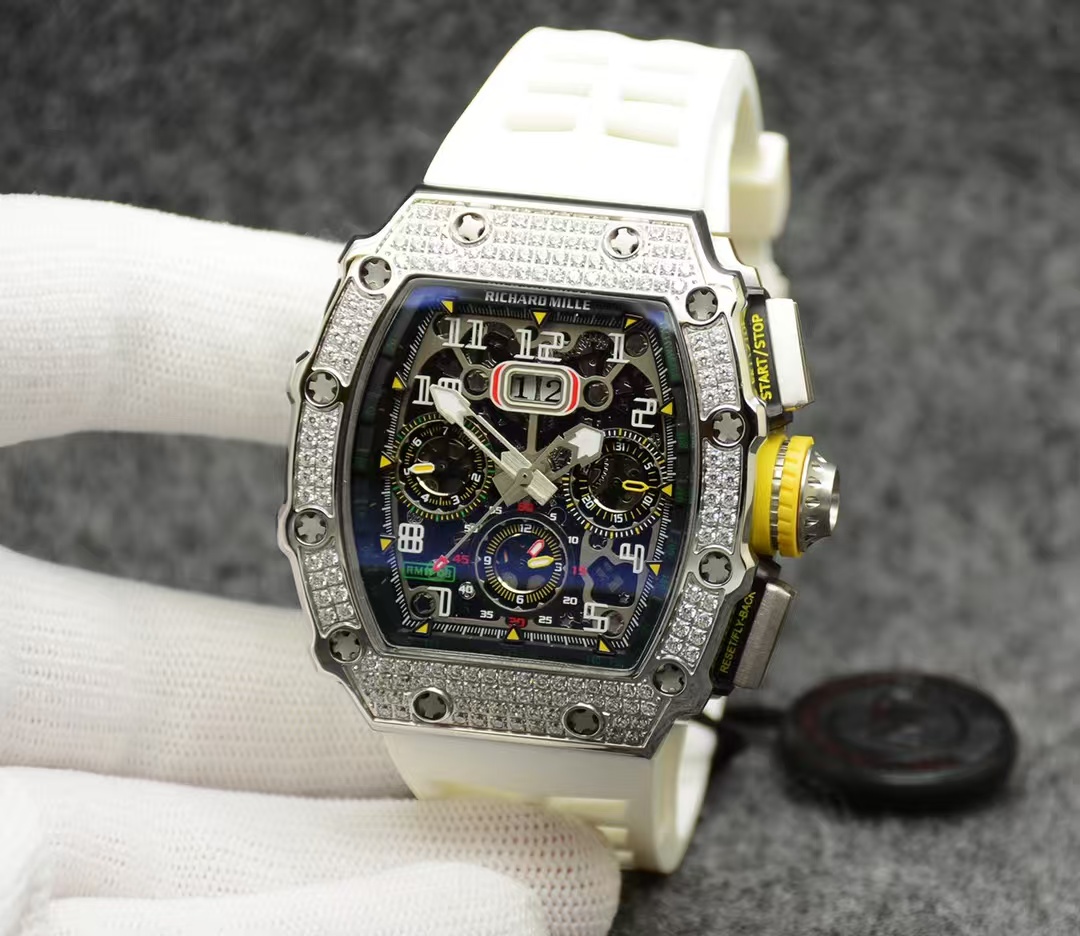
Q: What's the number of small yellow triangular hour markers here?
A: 12